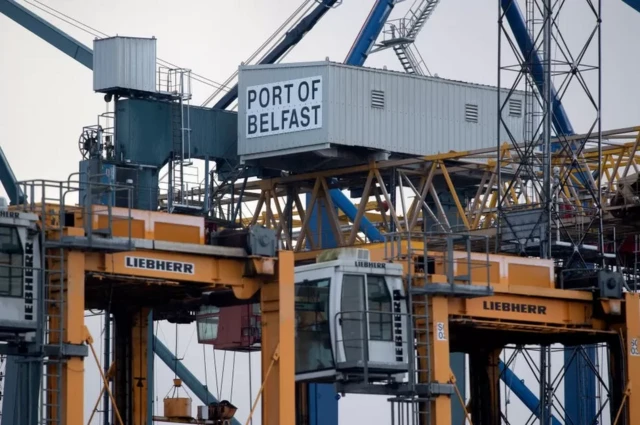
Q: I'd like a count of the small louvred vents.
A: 3